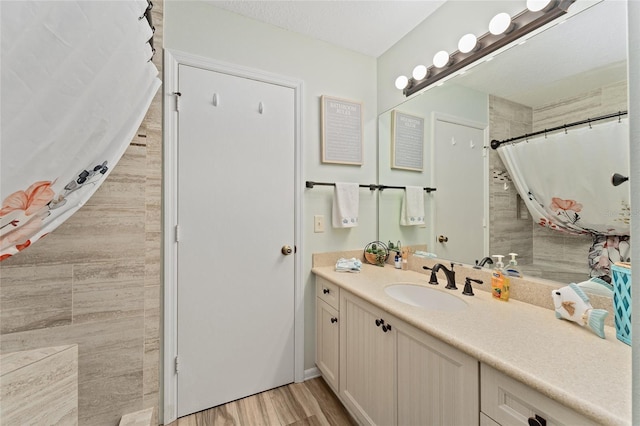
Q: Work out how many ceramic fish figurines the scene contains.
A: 1